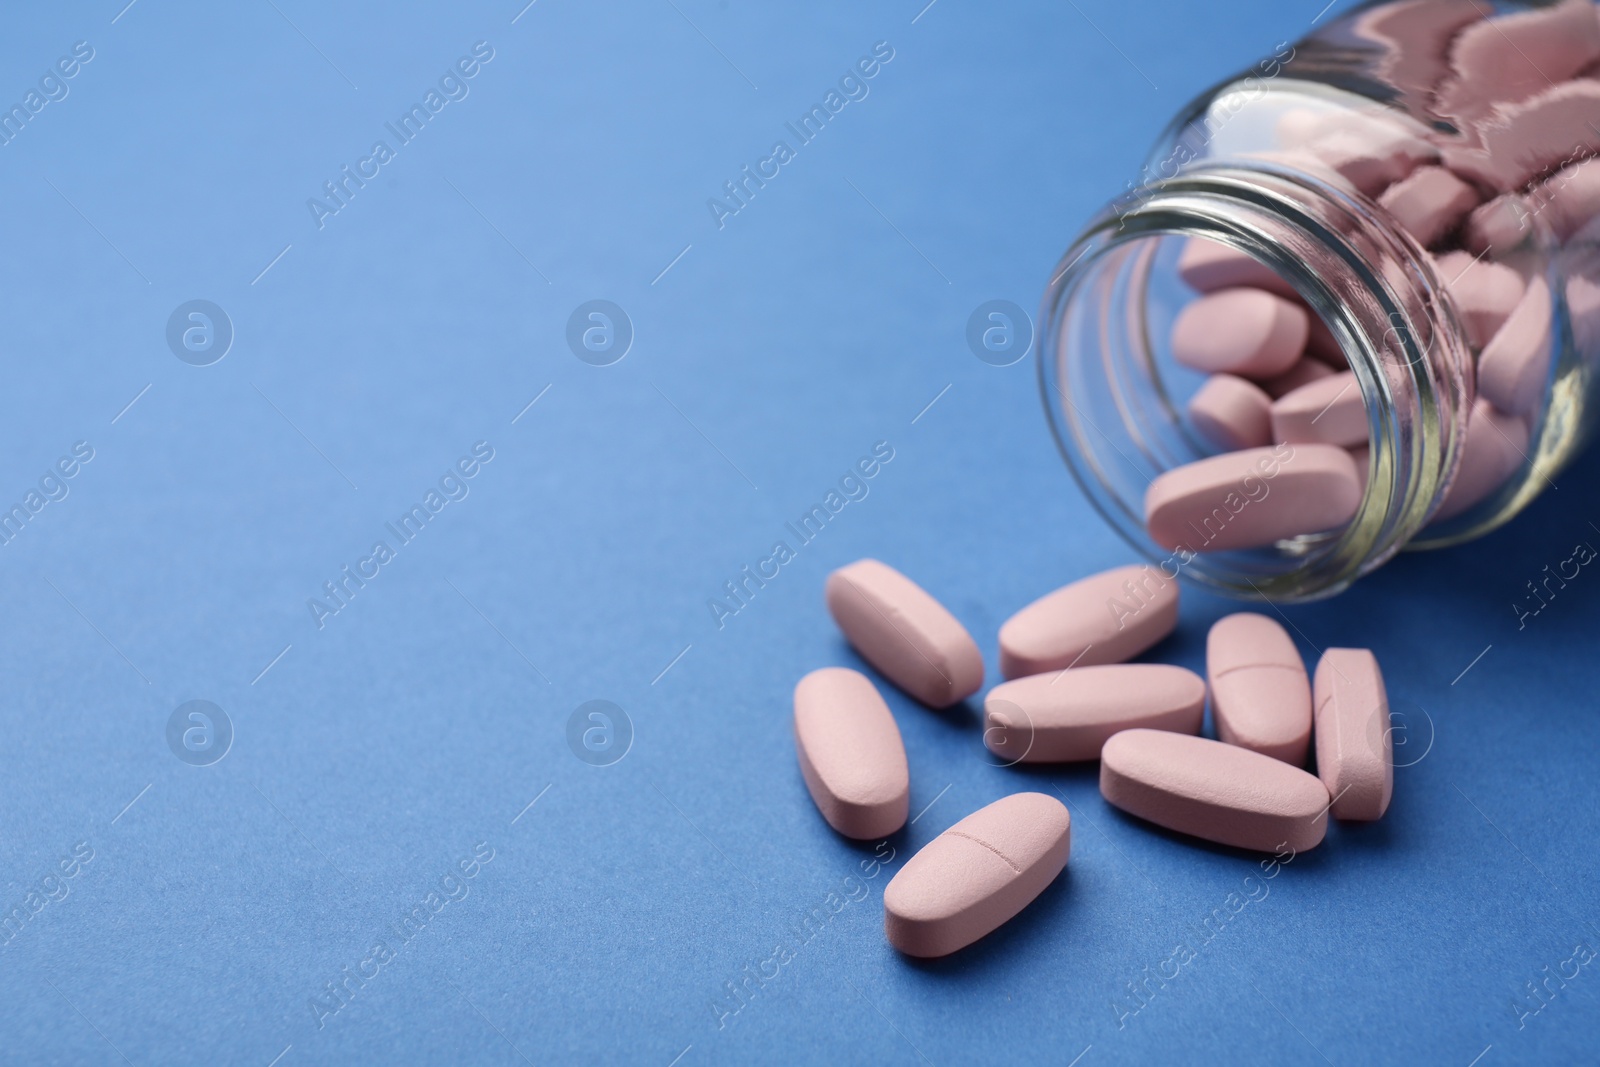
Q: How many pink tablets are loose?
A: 8